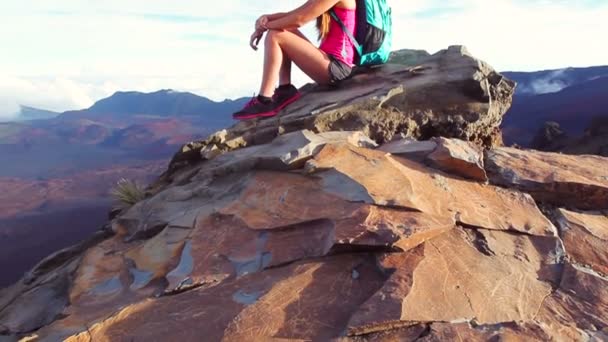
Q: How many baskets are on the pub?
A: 0